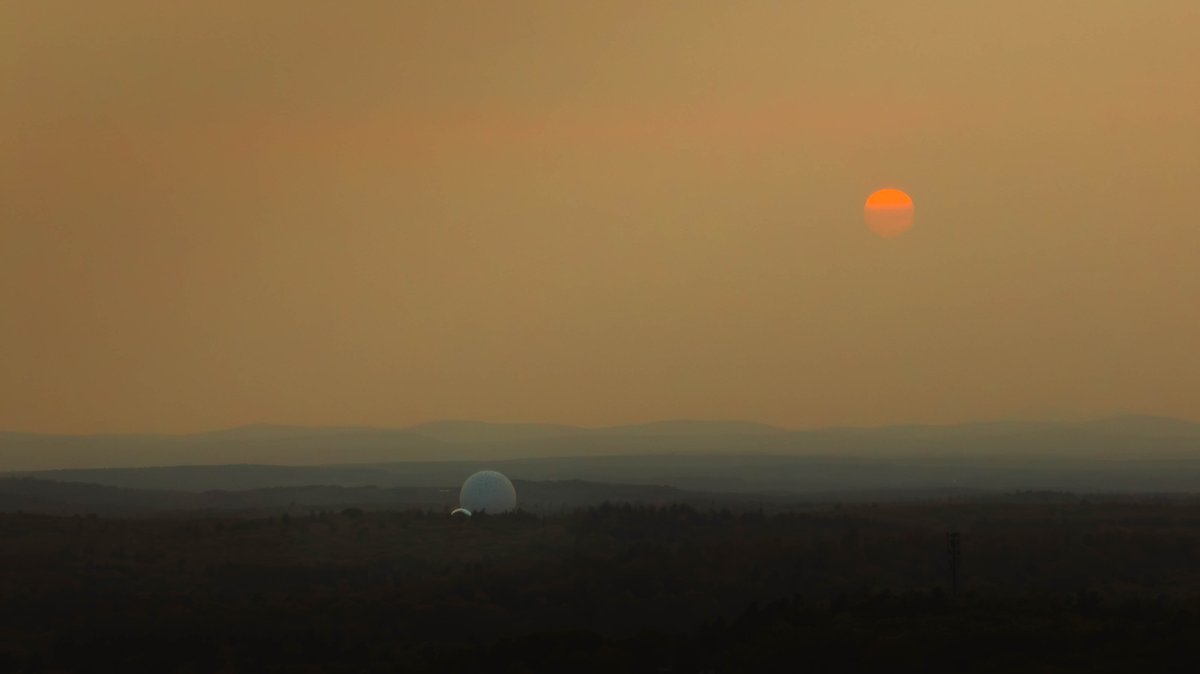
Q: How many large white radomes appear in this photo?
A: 1